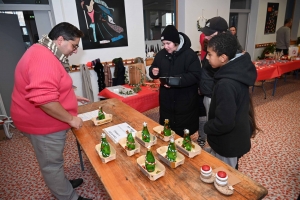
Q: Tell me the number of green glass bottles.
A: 8